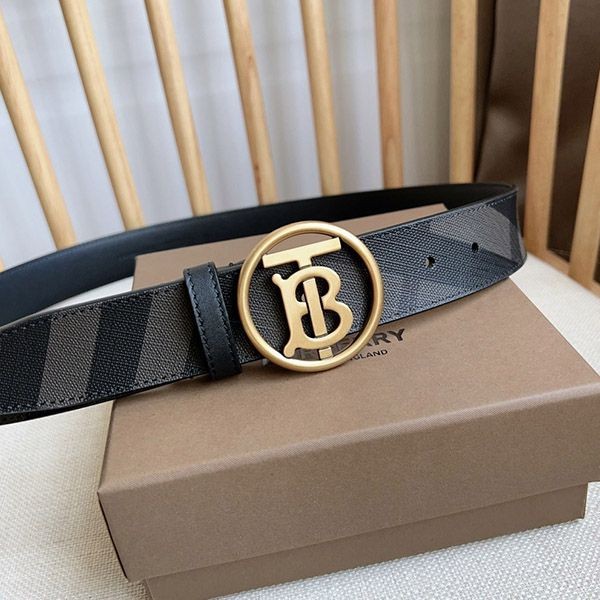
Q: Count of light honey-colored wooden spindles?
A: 9